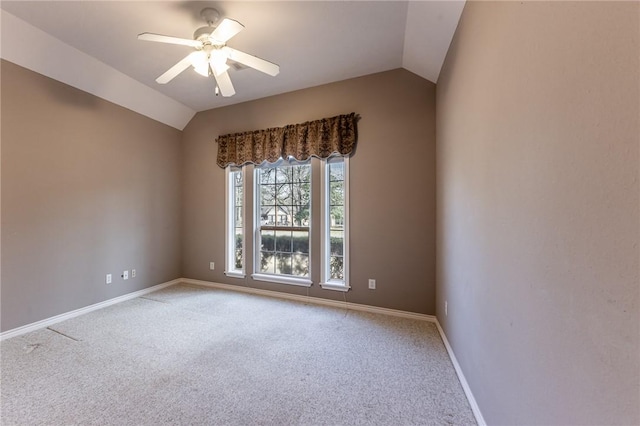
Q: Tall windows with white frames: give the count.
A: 3